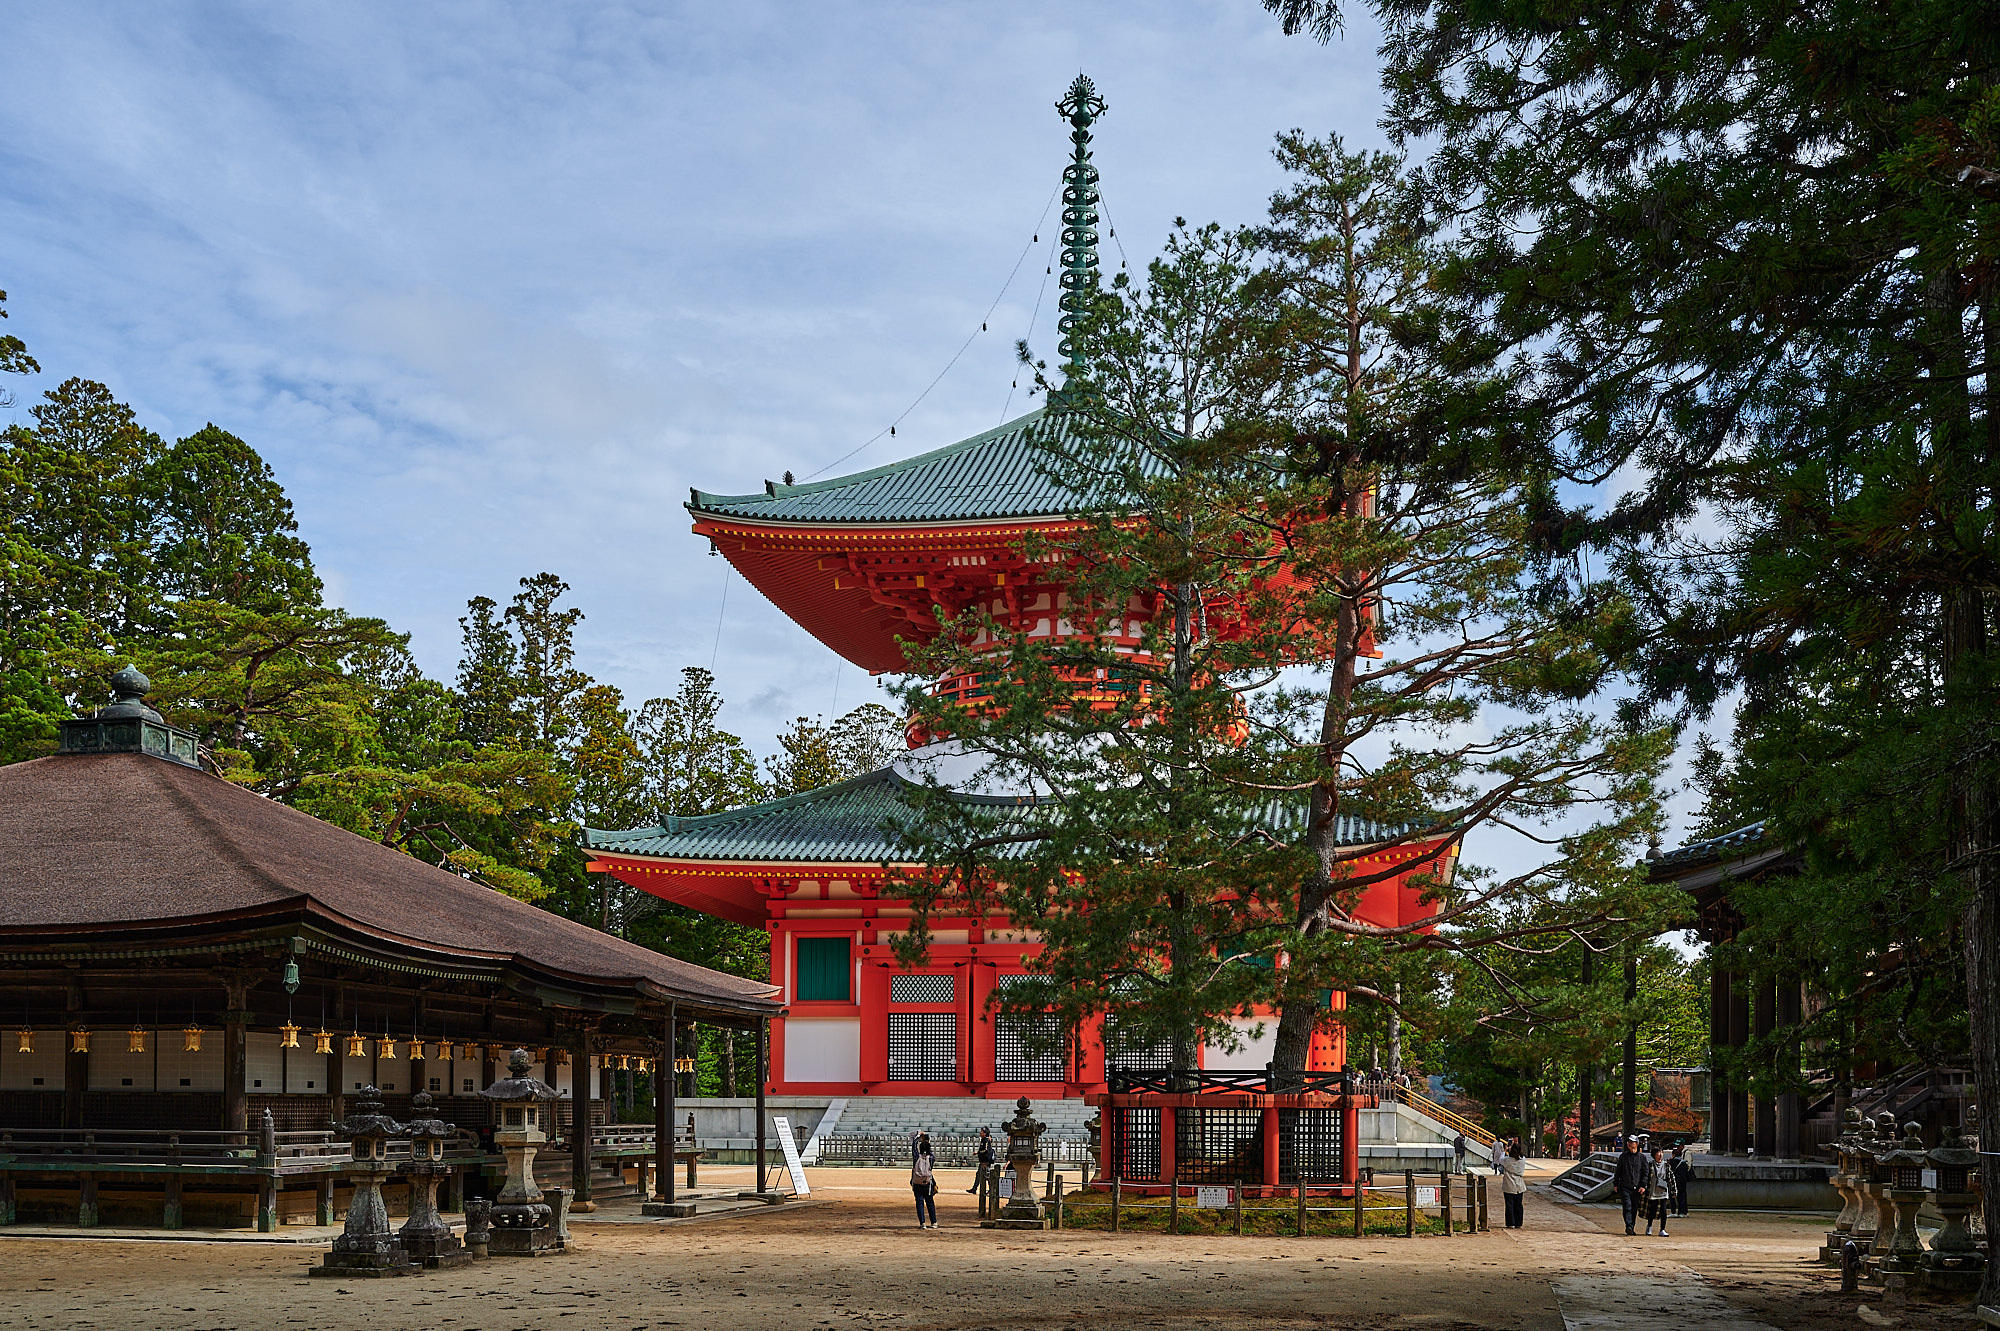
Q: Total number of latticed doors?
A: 3